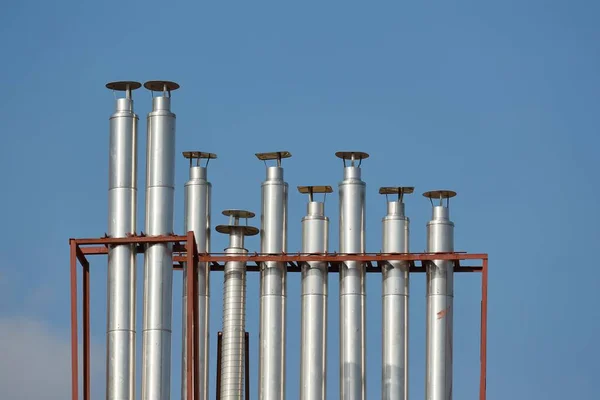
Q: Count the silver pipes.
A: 9